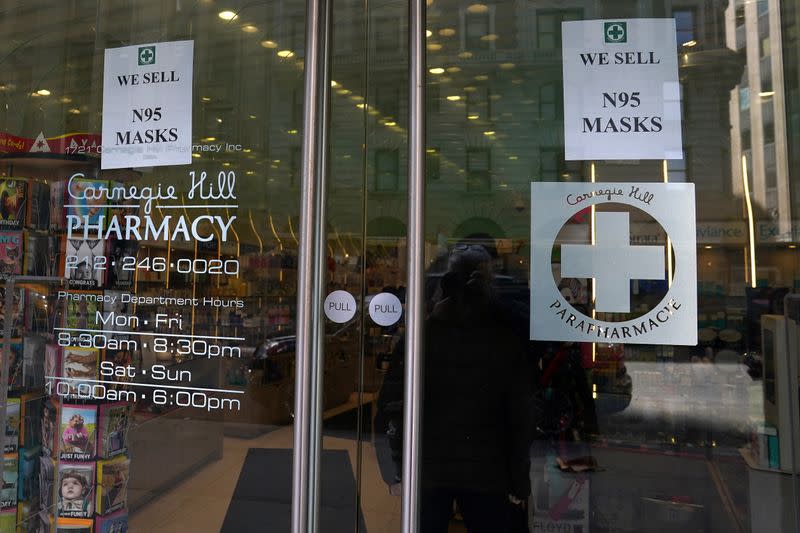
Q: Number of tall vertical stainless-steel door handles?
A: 2